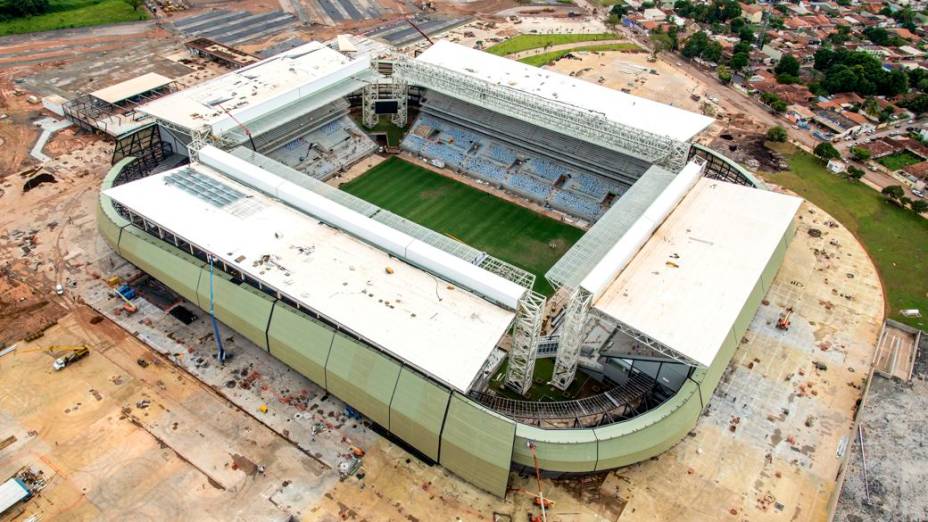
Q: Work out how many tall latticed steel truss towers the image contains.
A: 4